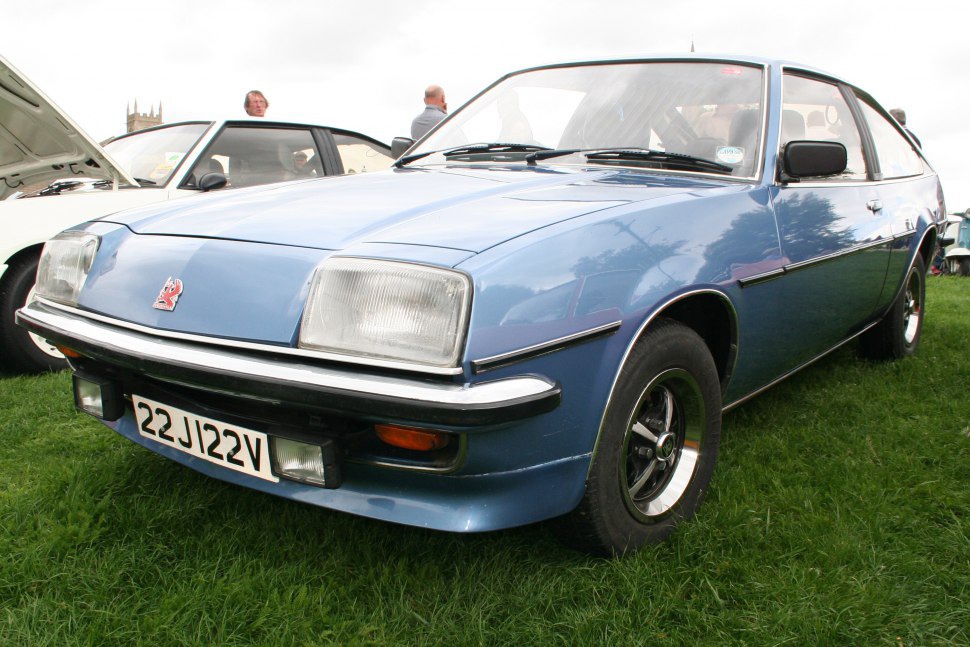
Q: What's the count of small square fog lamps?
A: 2